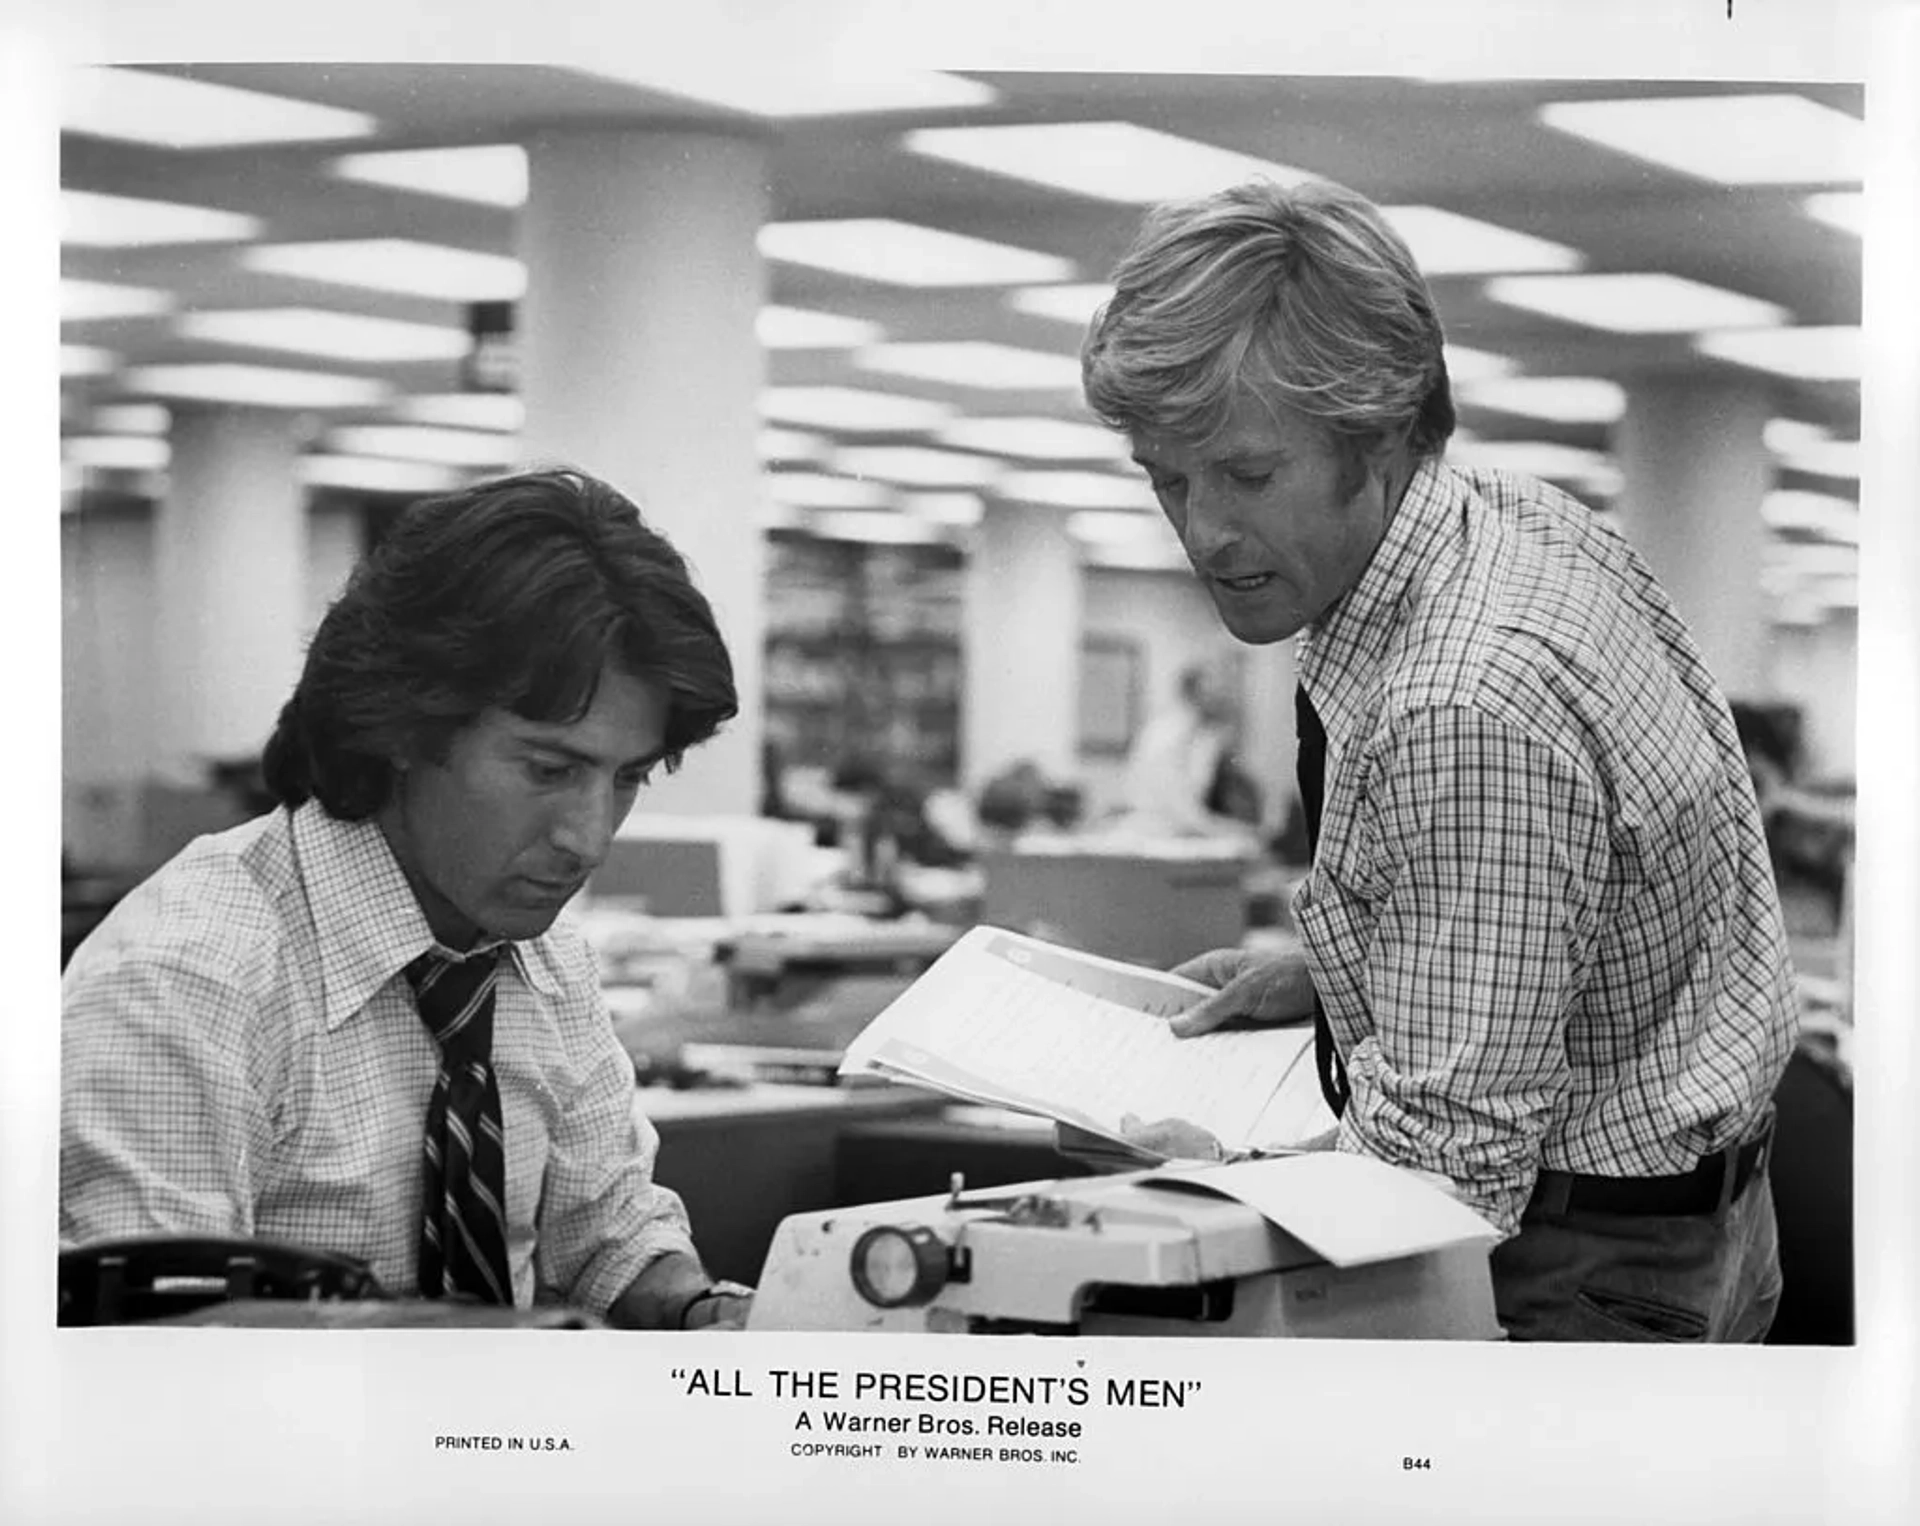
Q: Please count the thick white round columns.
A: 4